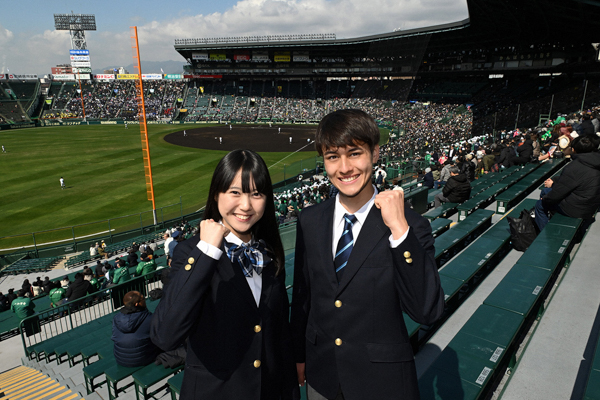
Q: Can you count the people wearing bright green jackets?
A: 5